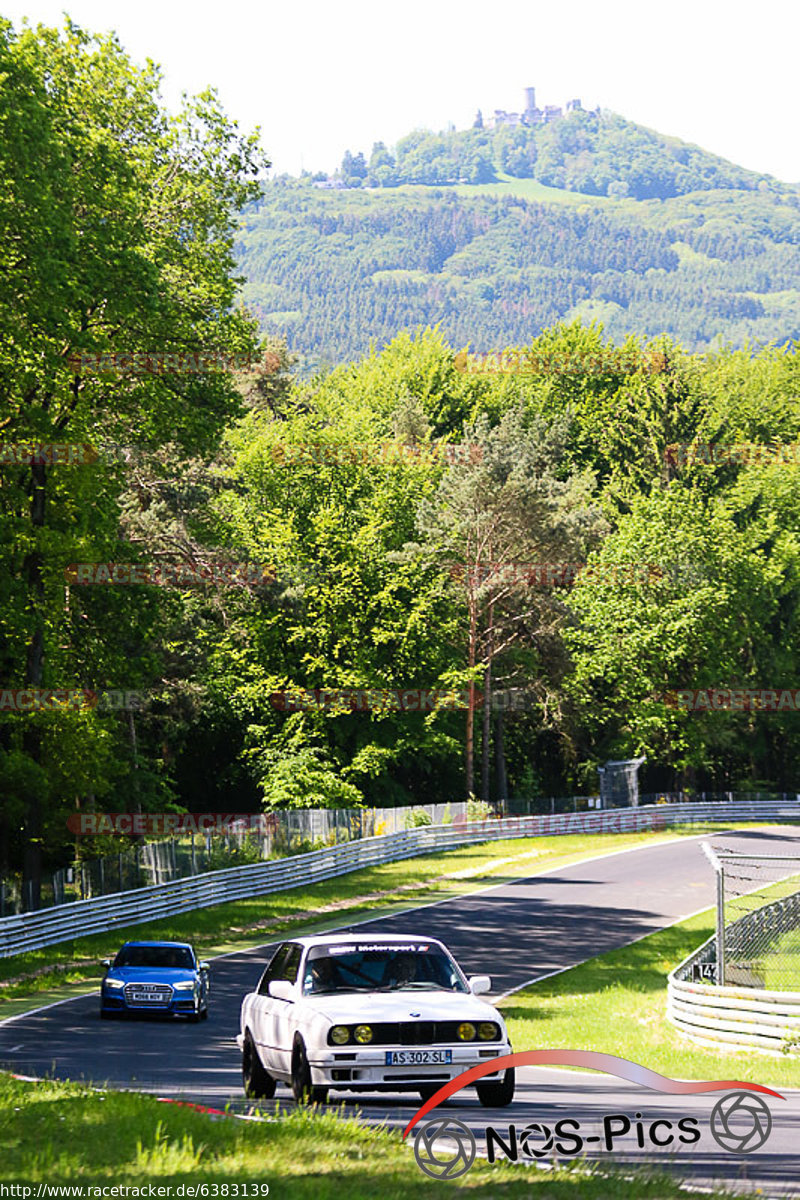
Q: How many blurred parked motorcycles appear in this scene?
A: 0